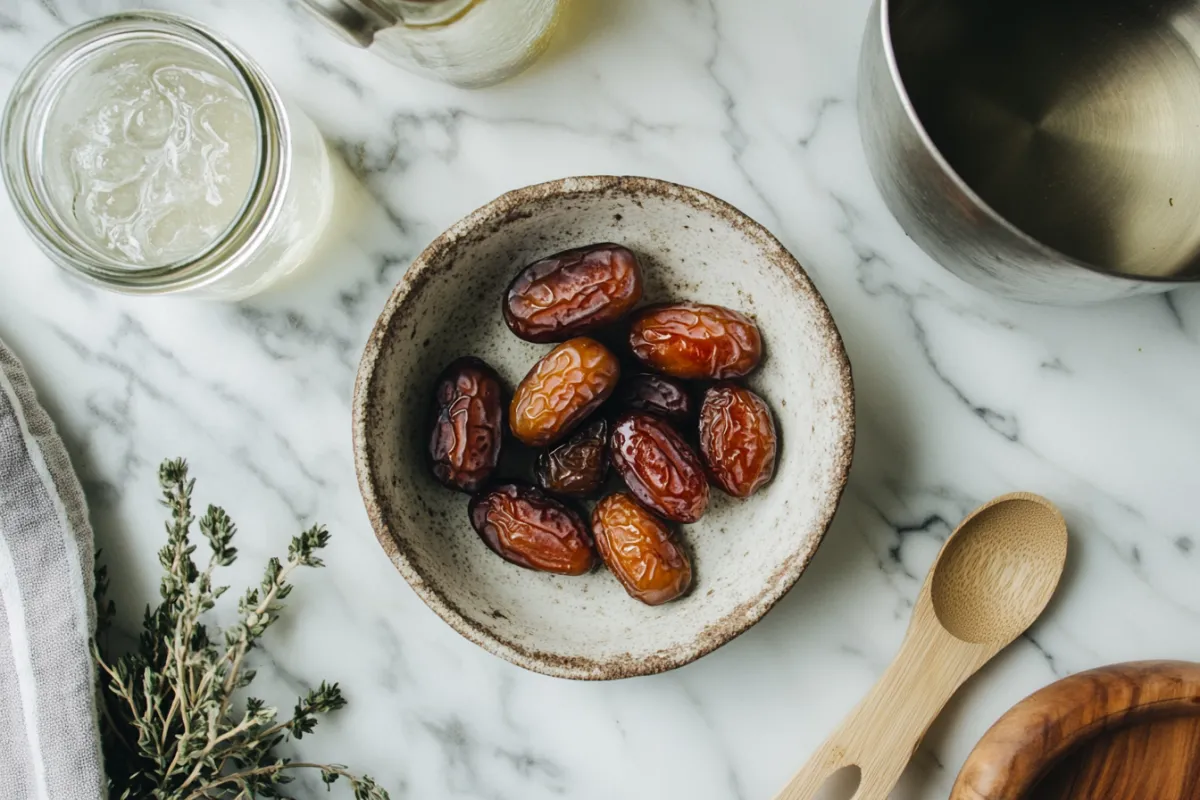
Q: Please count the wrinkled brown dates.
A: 10